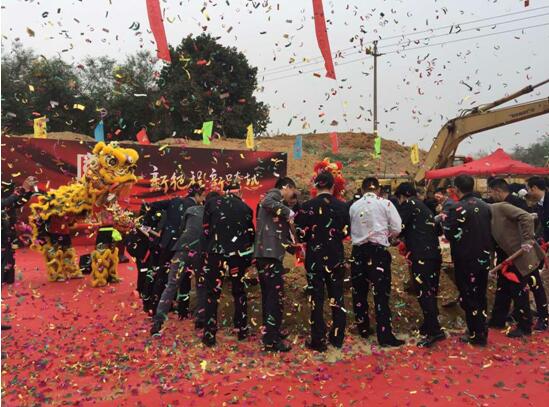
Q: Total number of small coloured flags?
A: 9